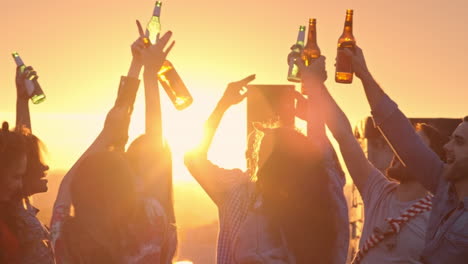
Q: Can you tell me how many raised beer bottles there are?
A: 6